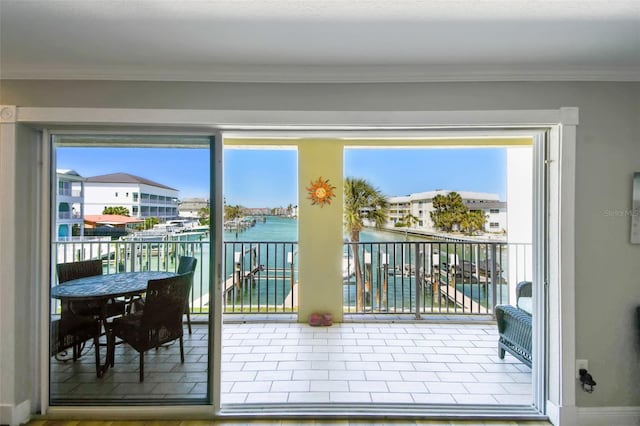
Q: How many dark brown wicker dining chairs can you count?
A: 4